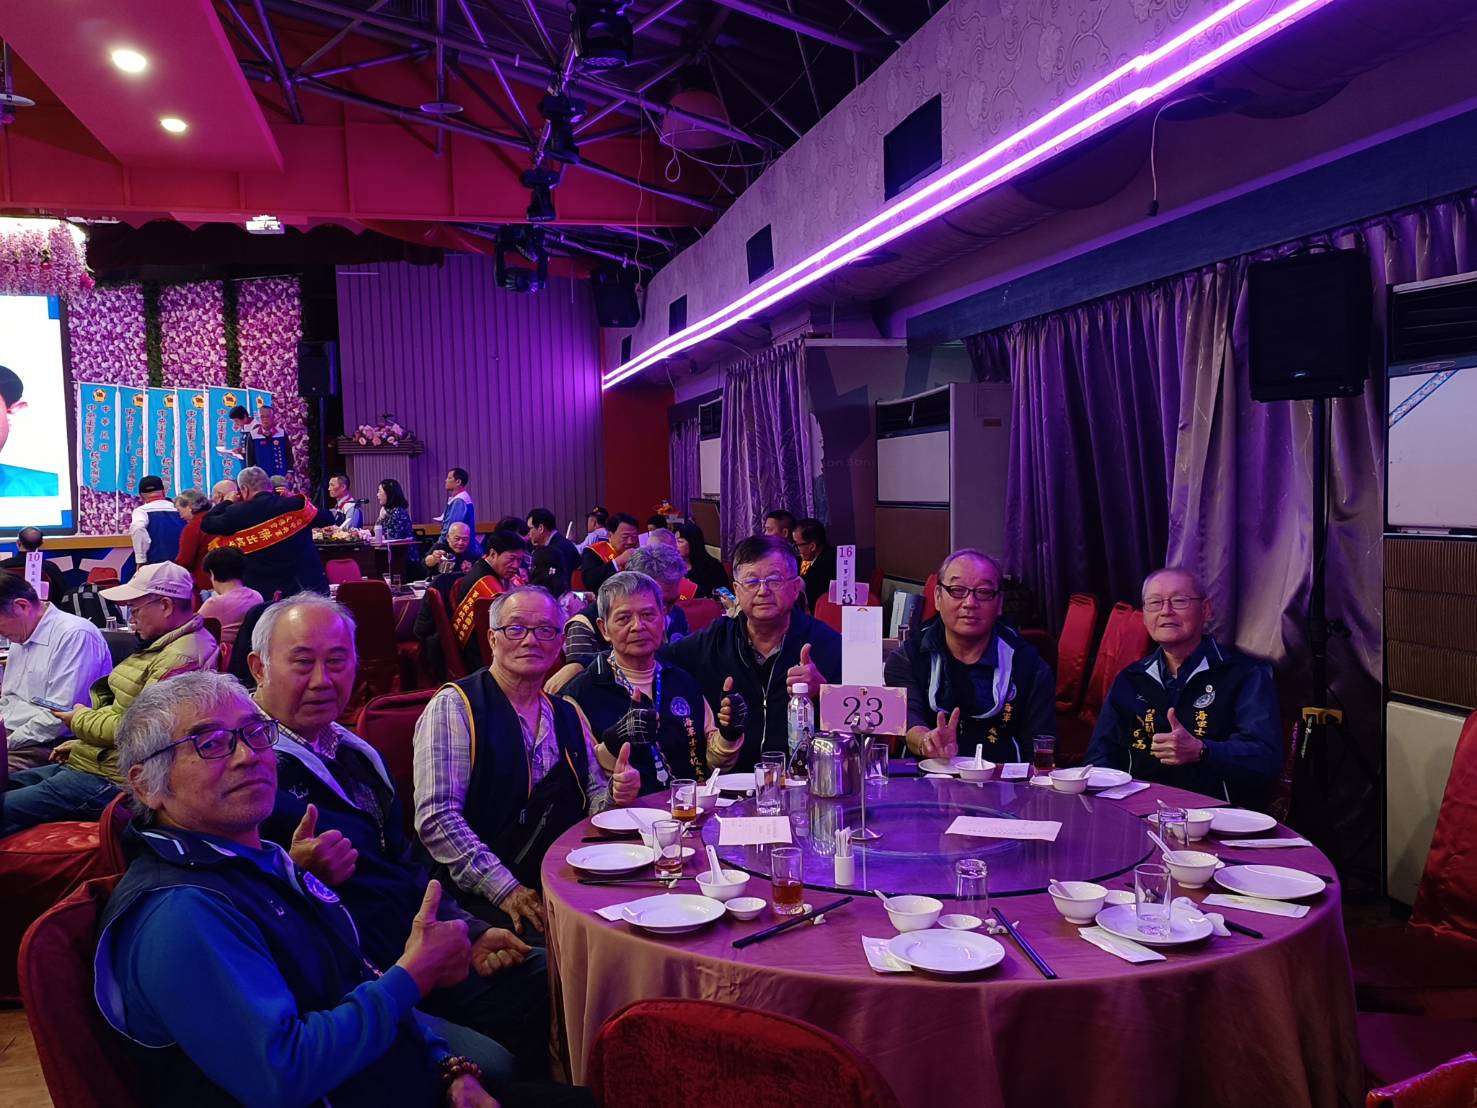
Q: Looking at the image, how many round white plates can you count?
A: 10